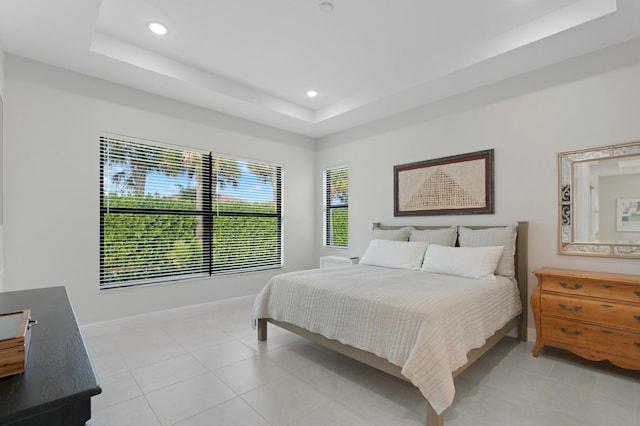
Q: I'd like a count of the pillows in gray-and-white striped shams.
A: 3